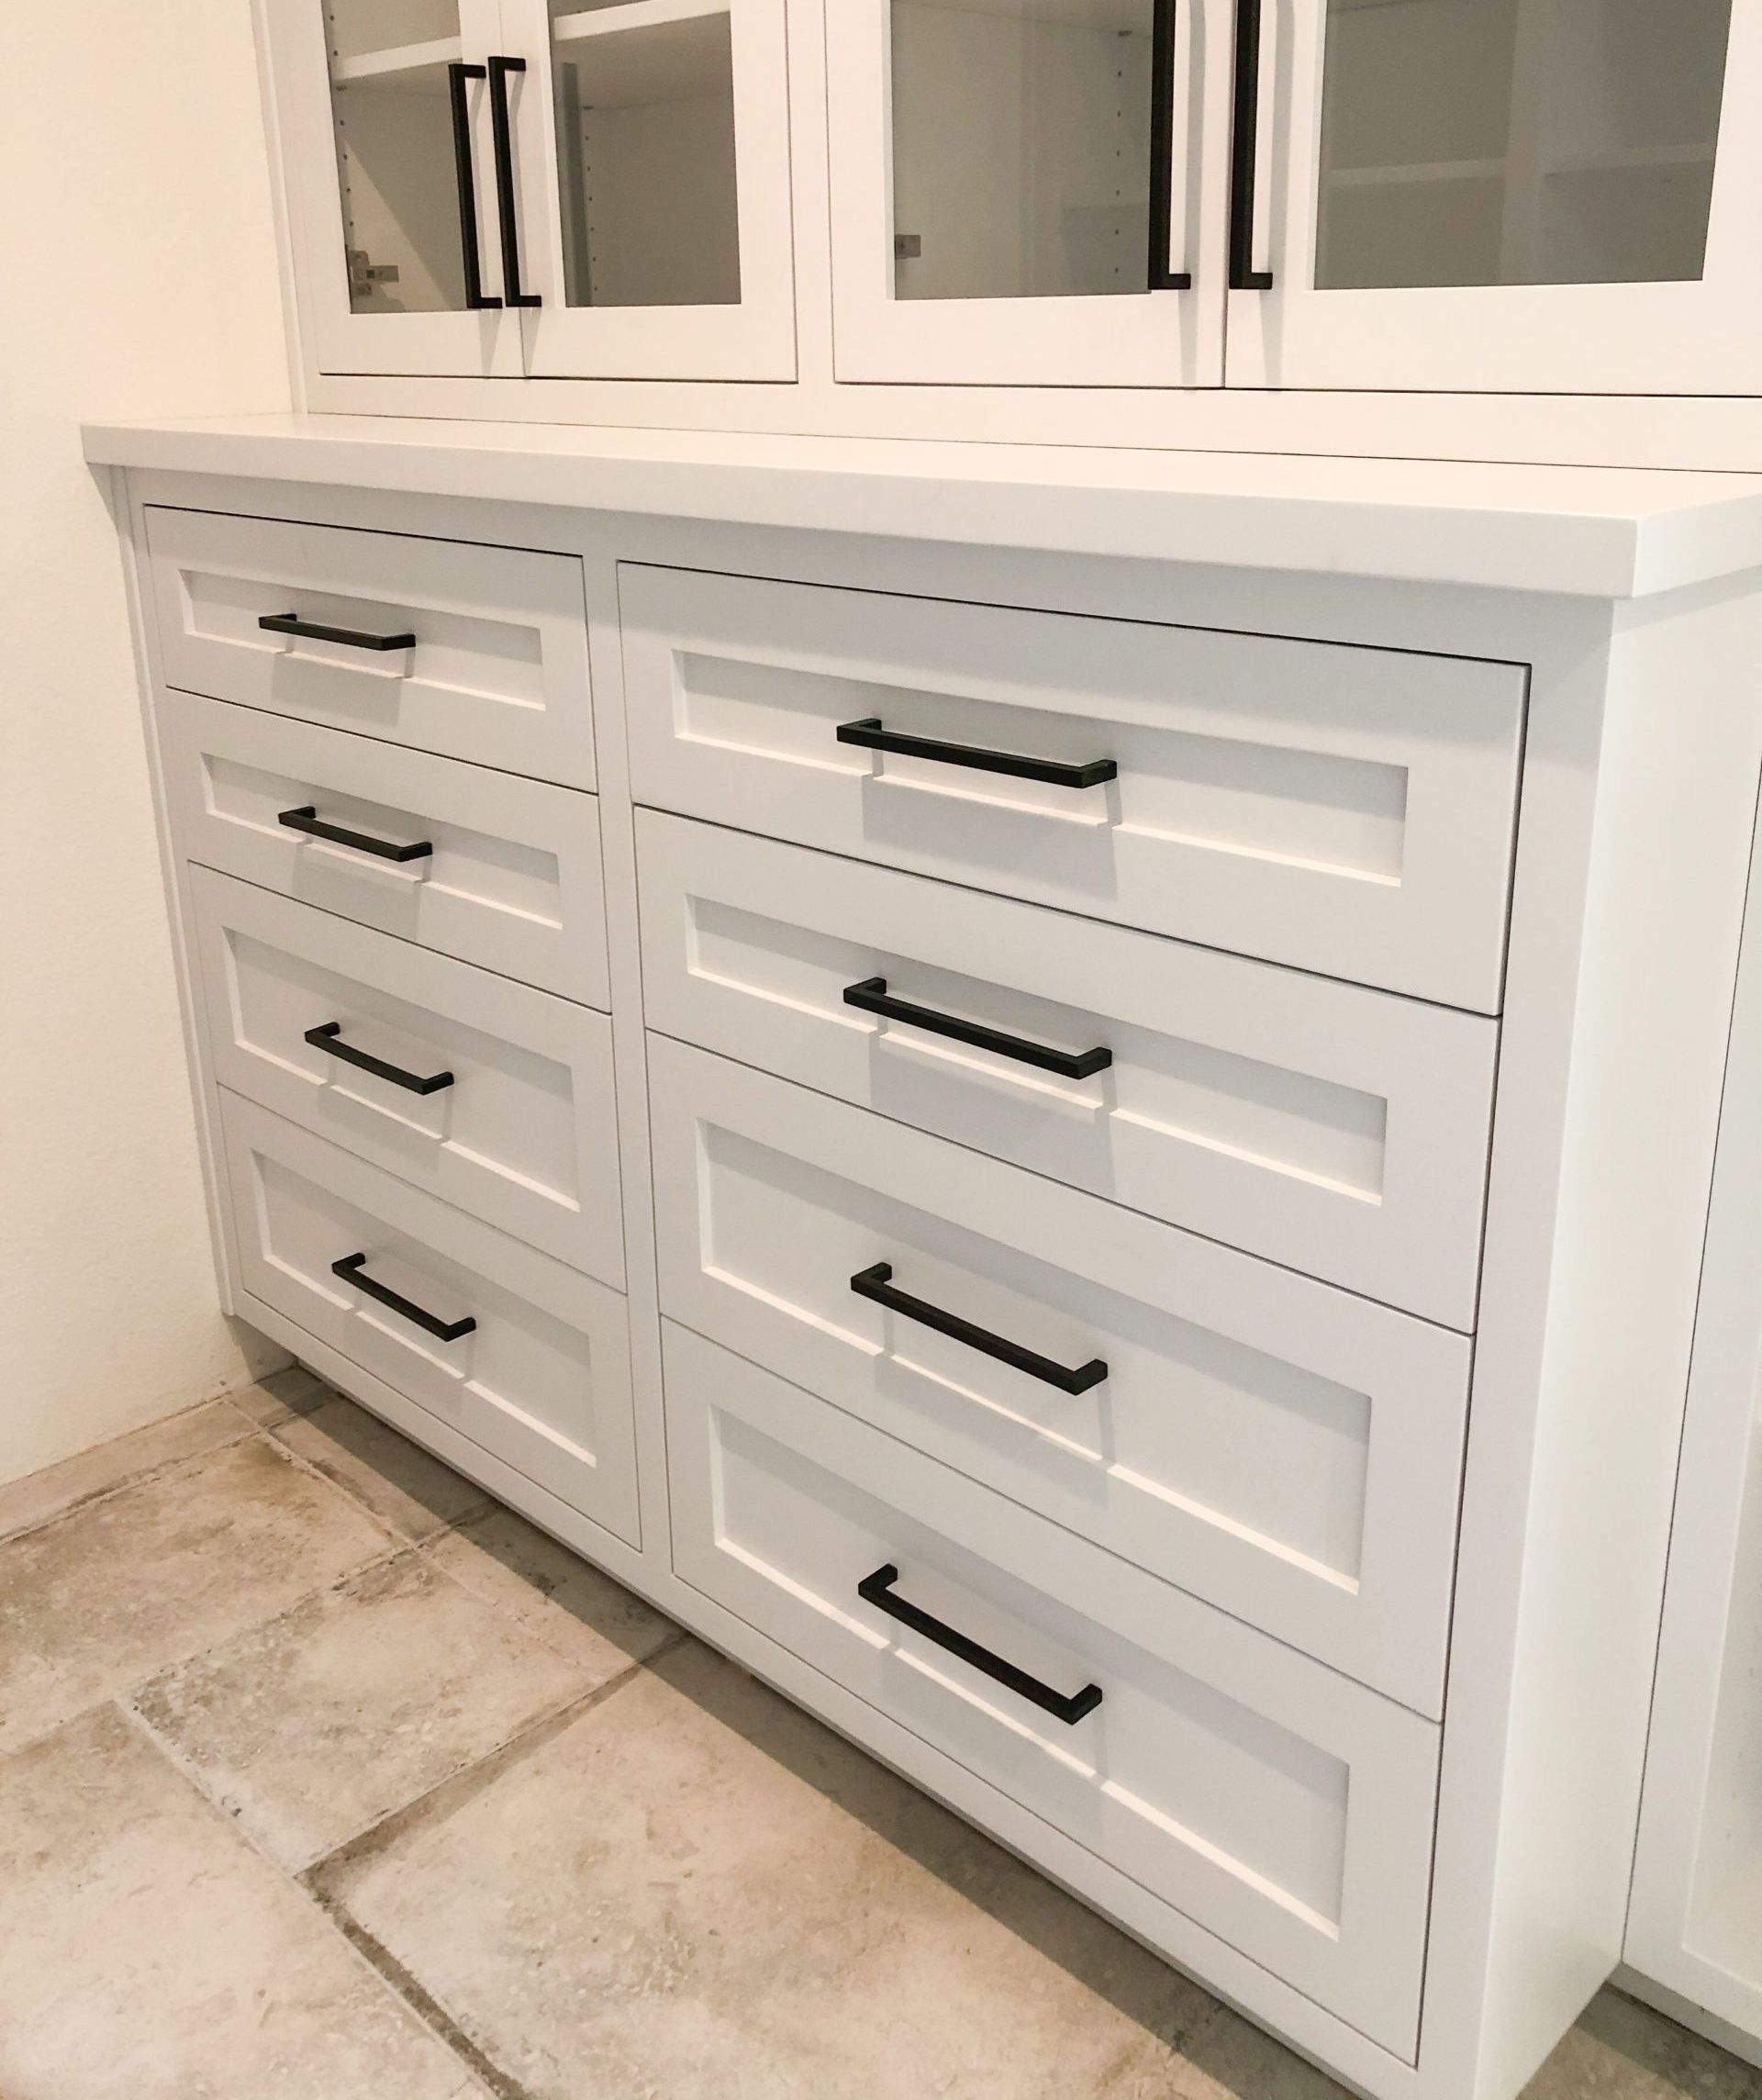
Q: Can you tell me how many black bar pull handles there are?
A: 12